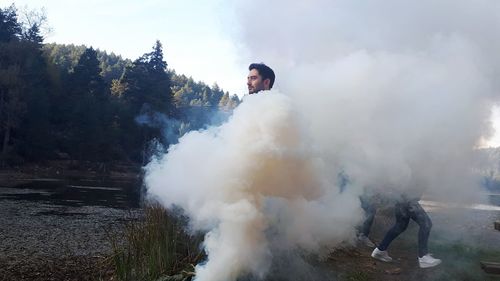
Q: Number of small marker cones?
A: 0